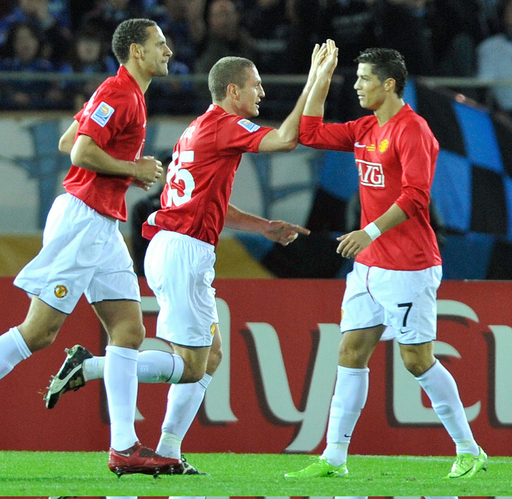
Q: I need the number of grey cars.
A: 0